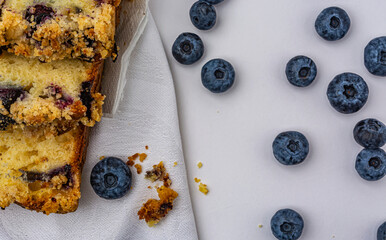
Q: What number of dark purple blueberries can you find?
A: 14